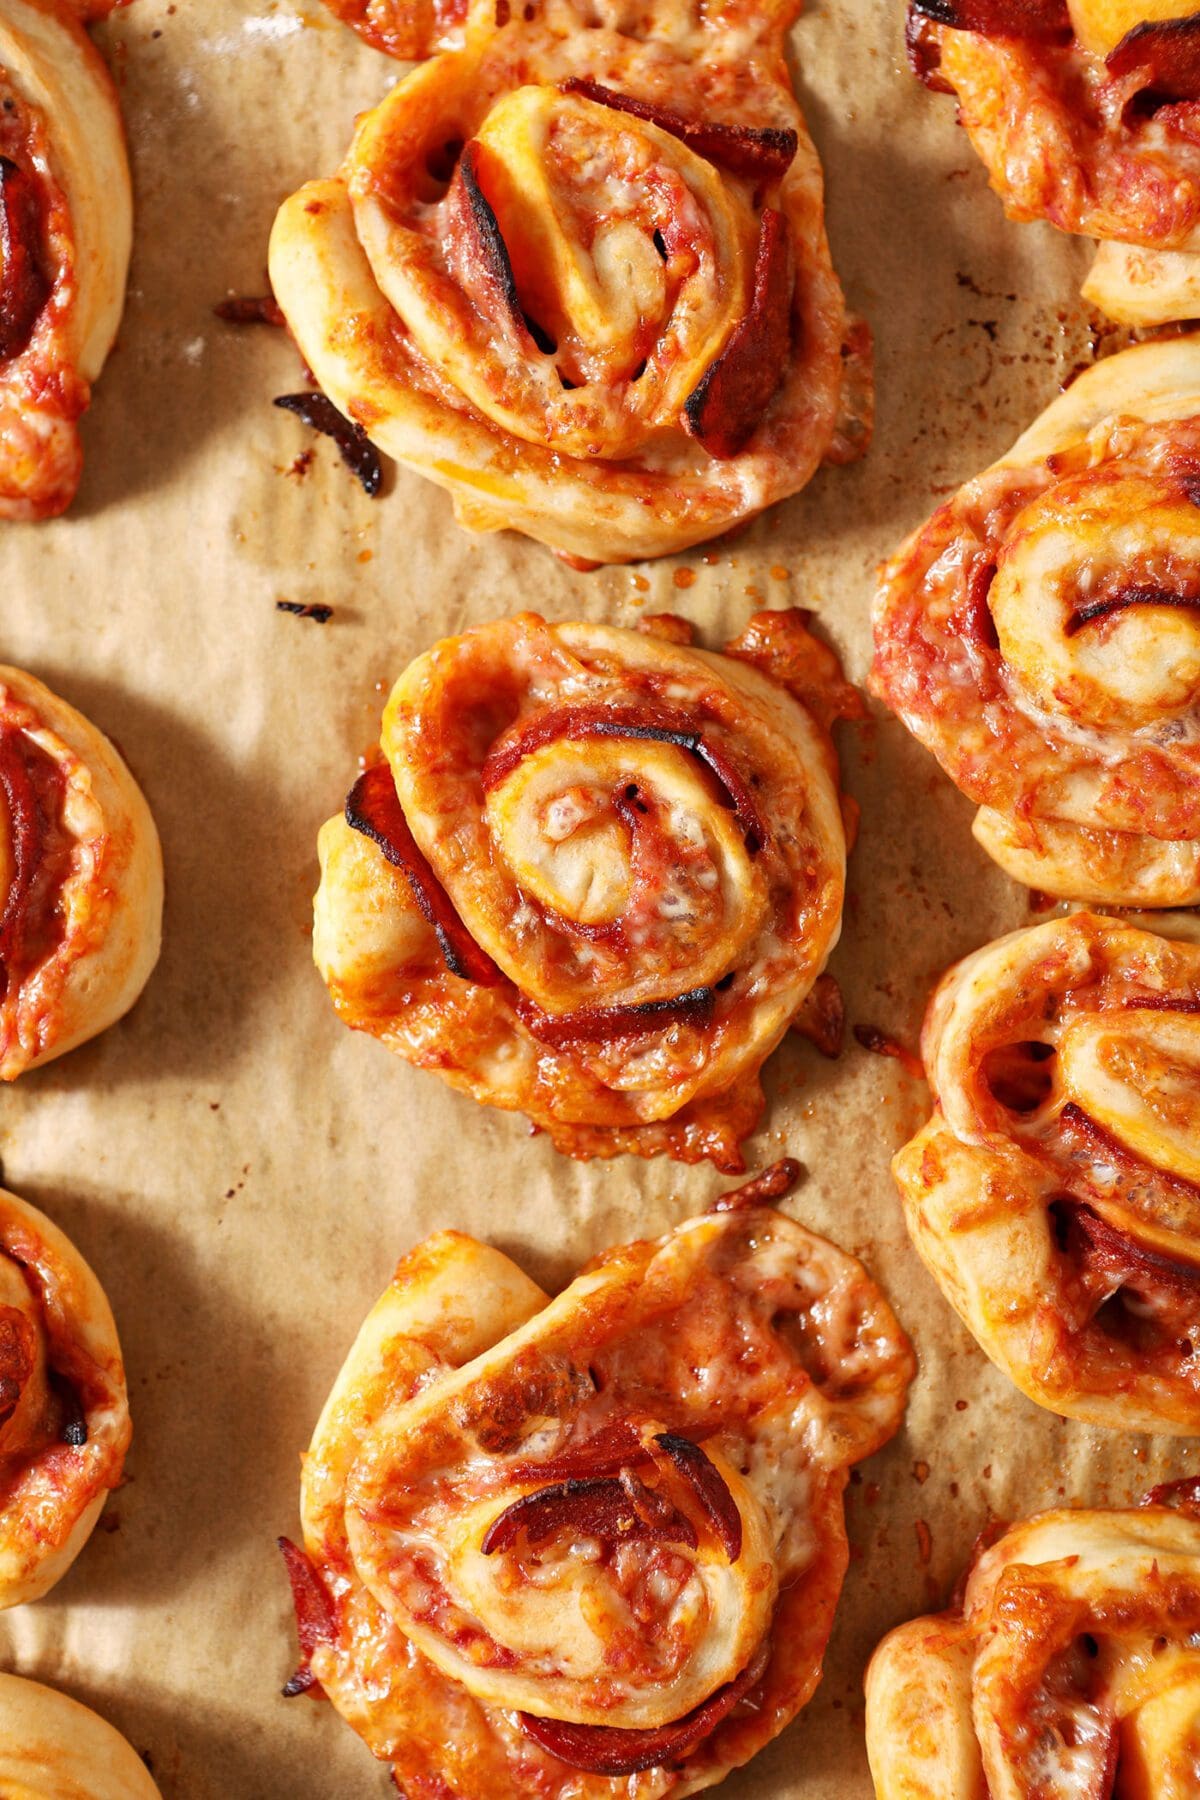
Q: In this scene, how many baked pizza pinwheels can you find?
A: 11